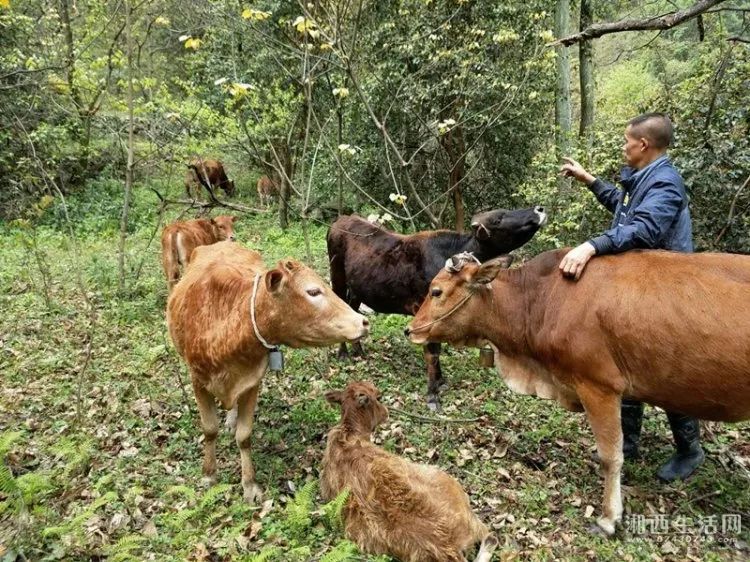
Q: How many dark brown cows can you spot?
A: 1